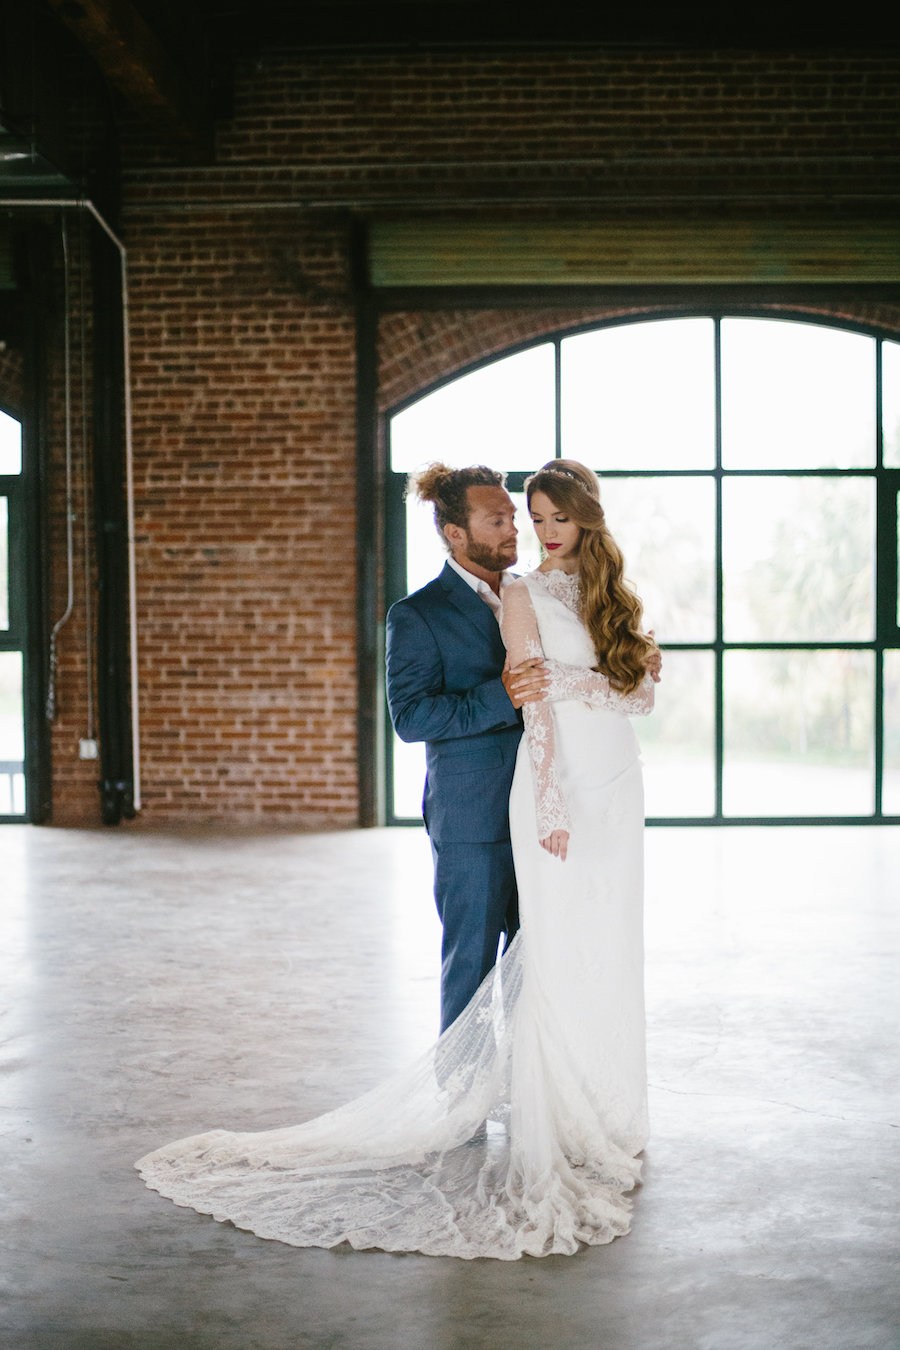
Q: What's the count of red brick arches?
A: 2